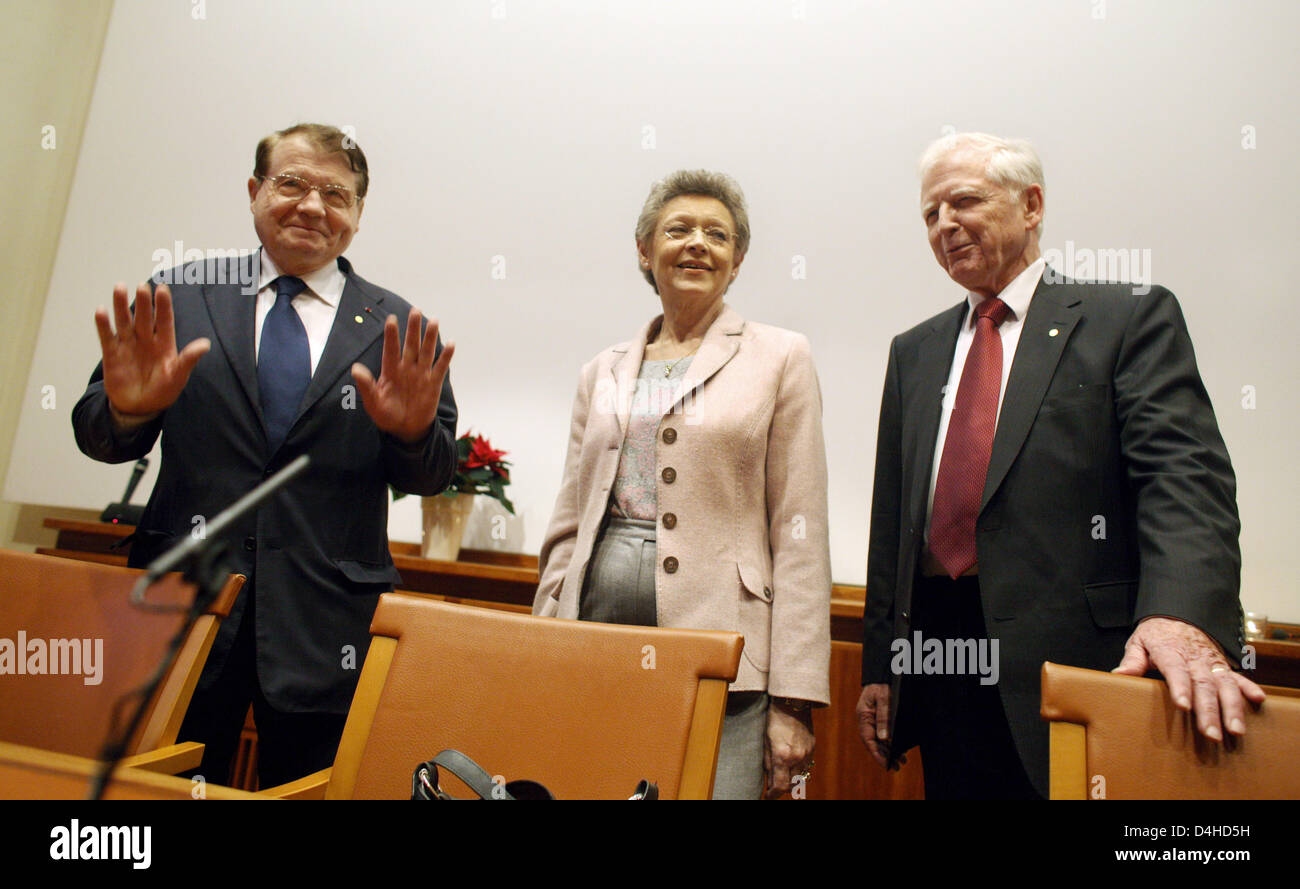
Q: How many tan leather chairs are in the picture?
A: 3